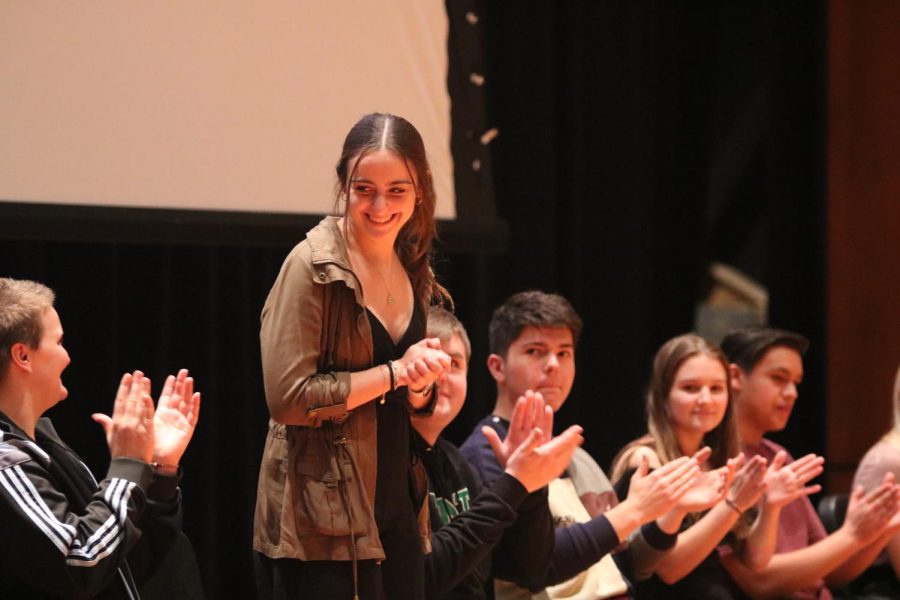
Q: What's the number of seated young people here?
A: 6